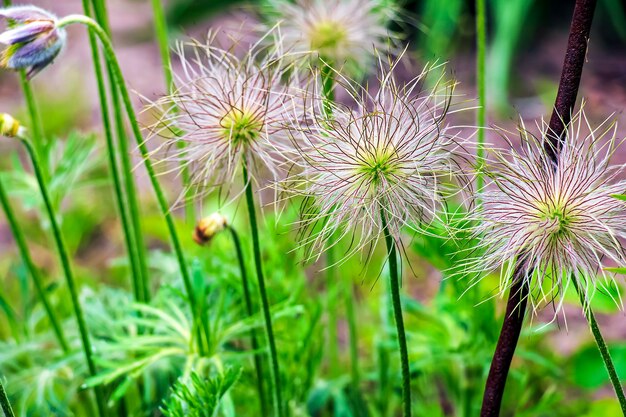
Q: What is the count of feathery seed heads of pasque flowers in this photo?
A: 4